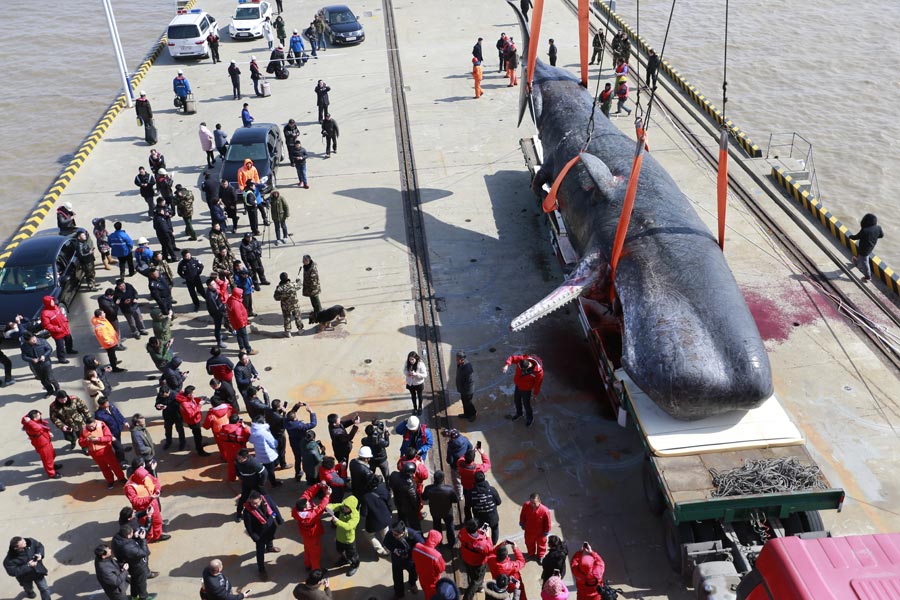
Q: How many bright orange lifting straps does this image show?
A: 5